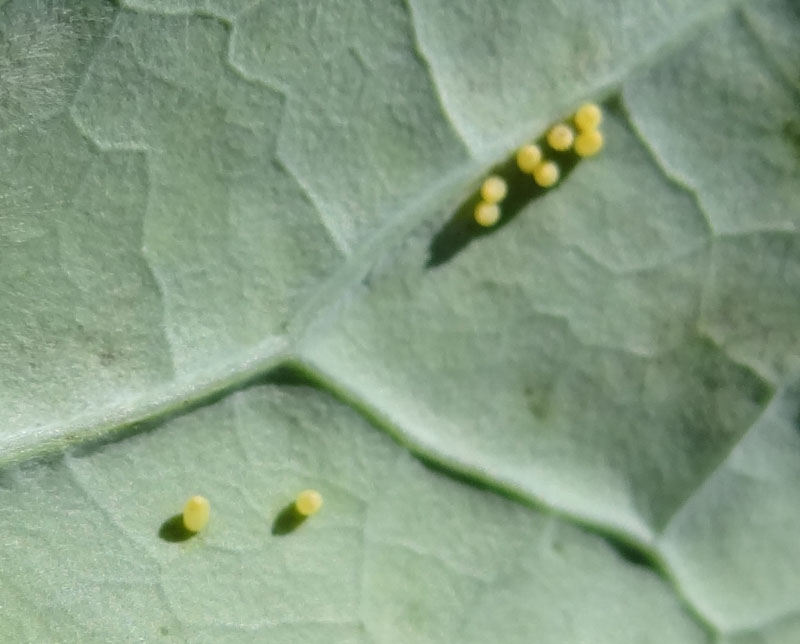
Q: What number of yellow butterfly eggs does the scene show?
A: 9